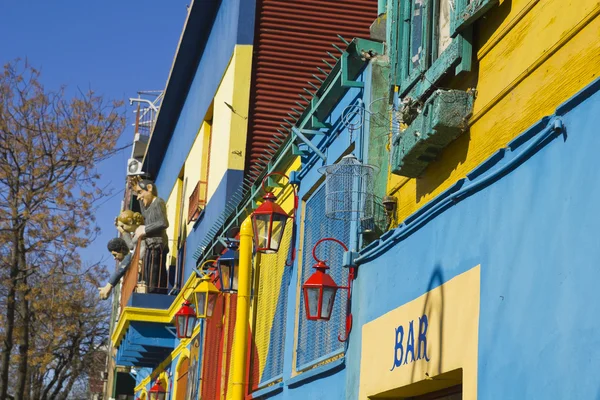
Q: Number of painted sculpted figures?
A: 3